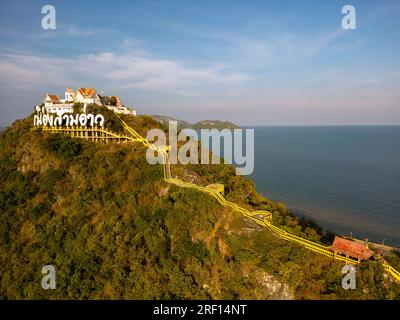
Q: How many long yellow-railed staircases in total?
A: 1